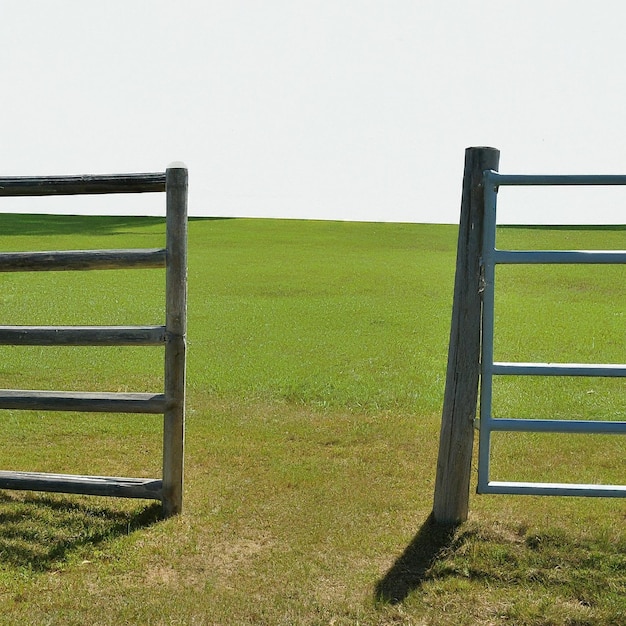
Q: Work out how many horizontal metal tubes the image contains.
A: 5